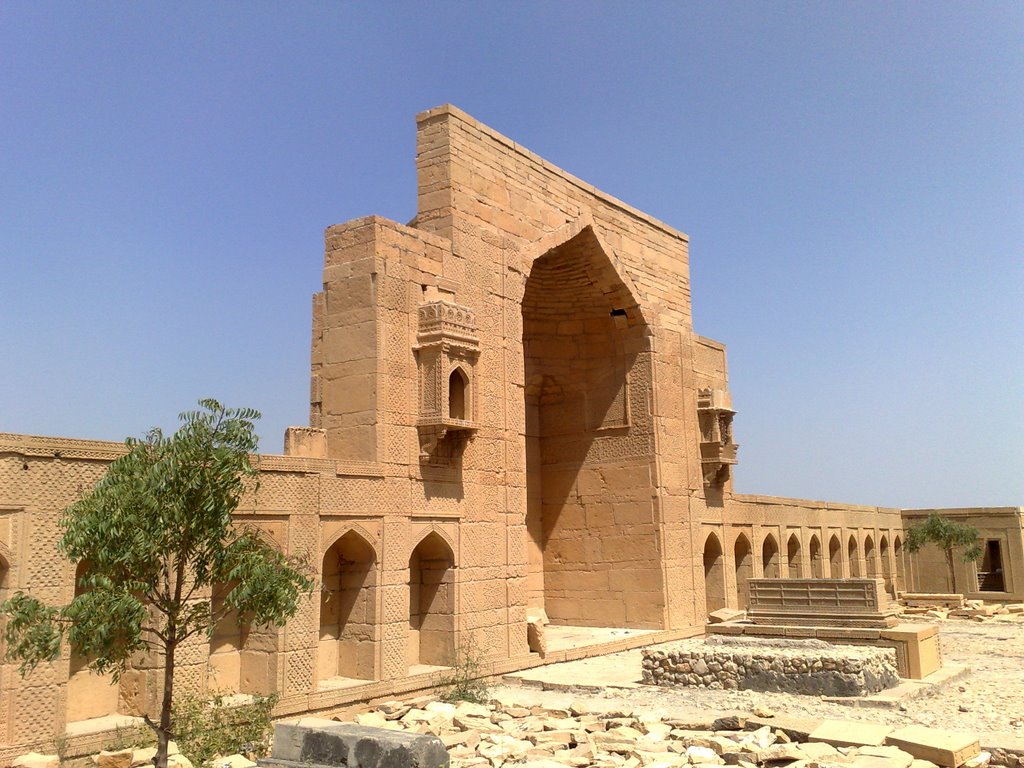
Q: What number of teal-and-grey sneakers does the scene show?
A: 0